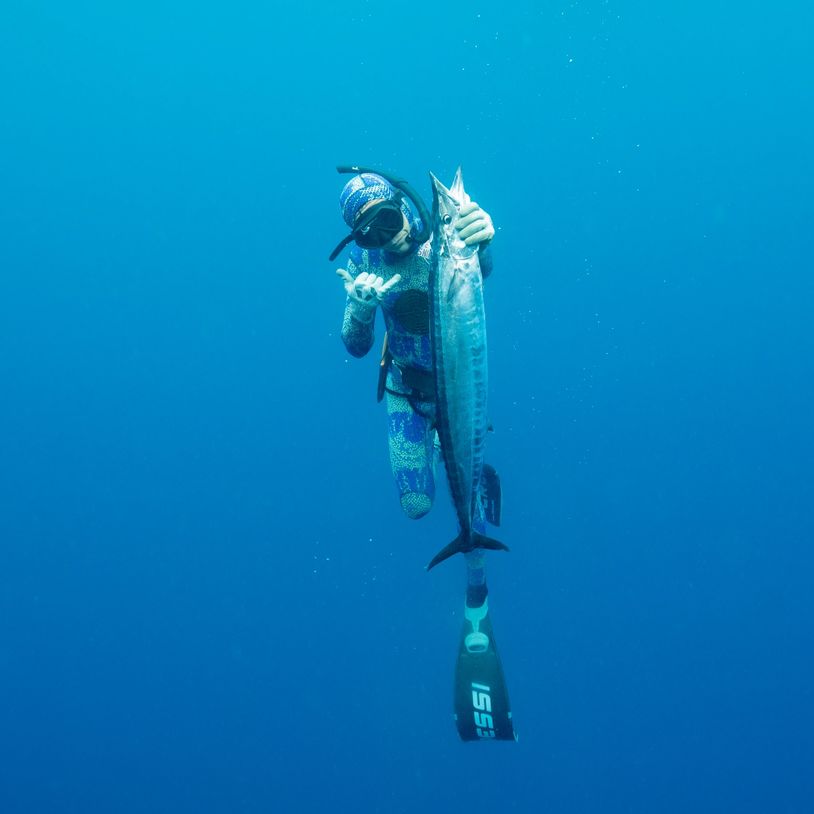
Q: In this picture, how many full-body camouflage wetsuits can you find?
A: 1